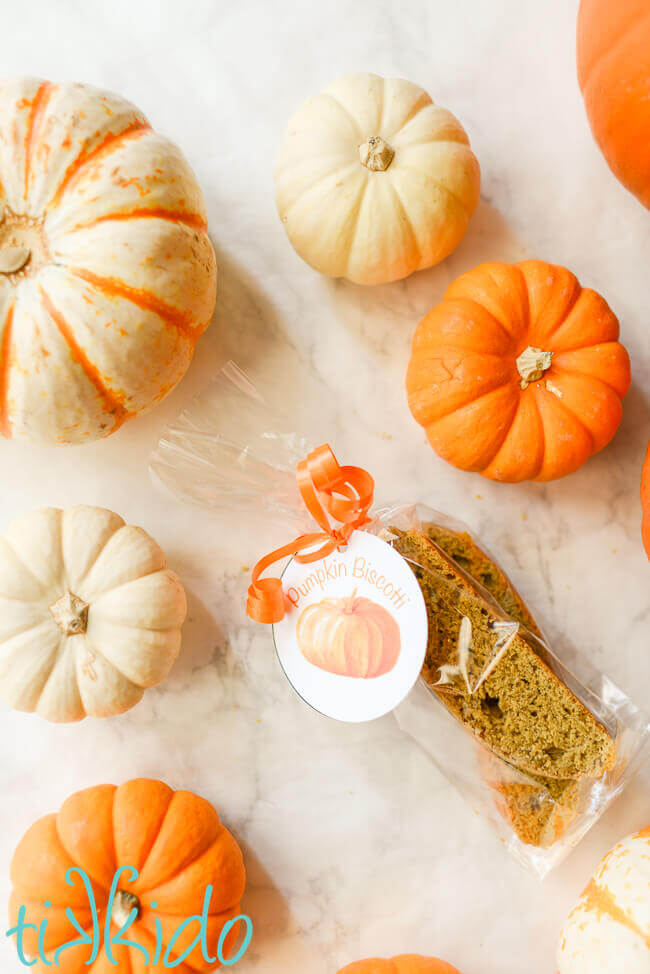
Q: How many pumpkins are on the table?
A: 9